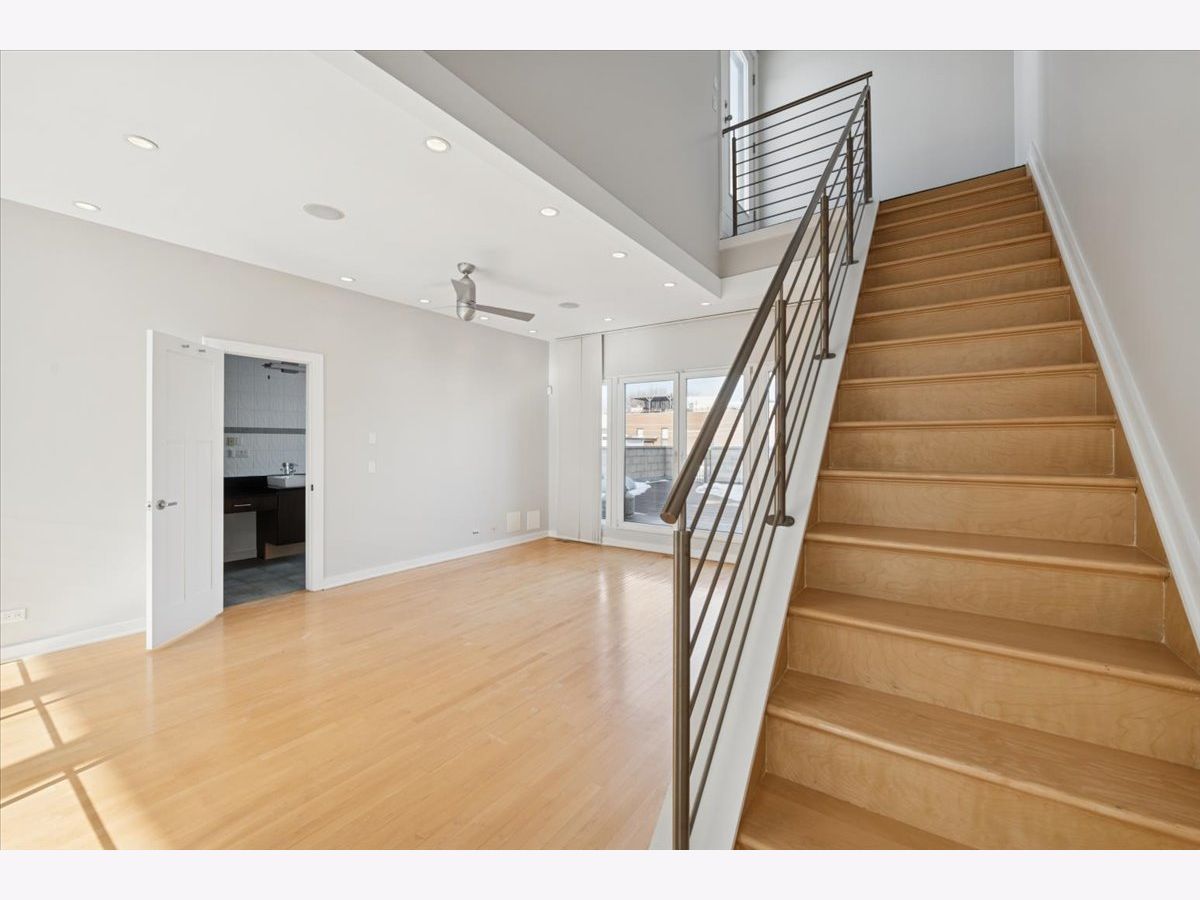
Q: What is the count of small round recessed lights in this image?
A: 12